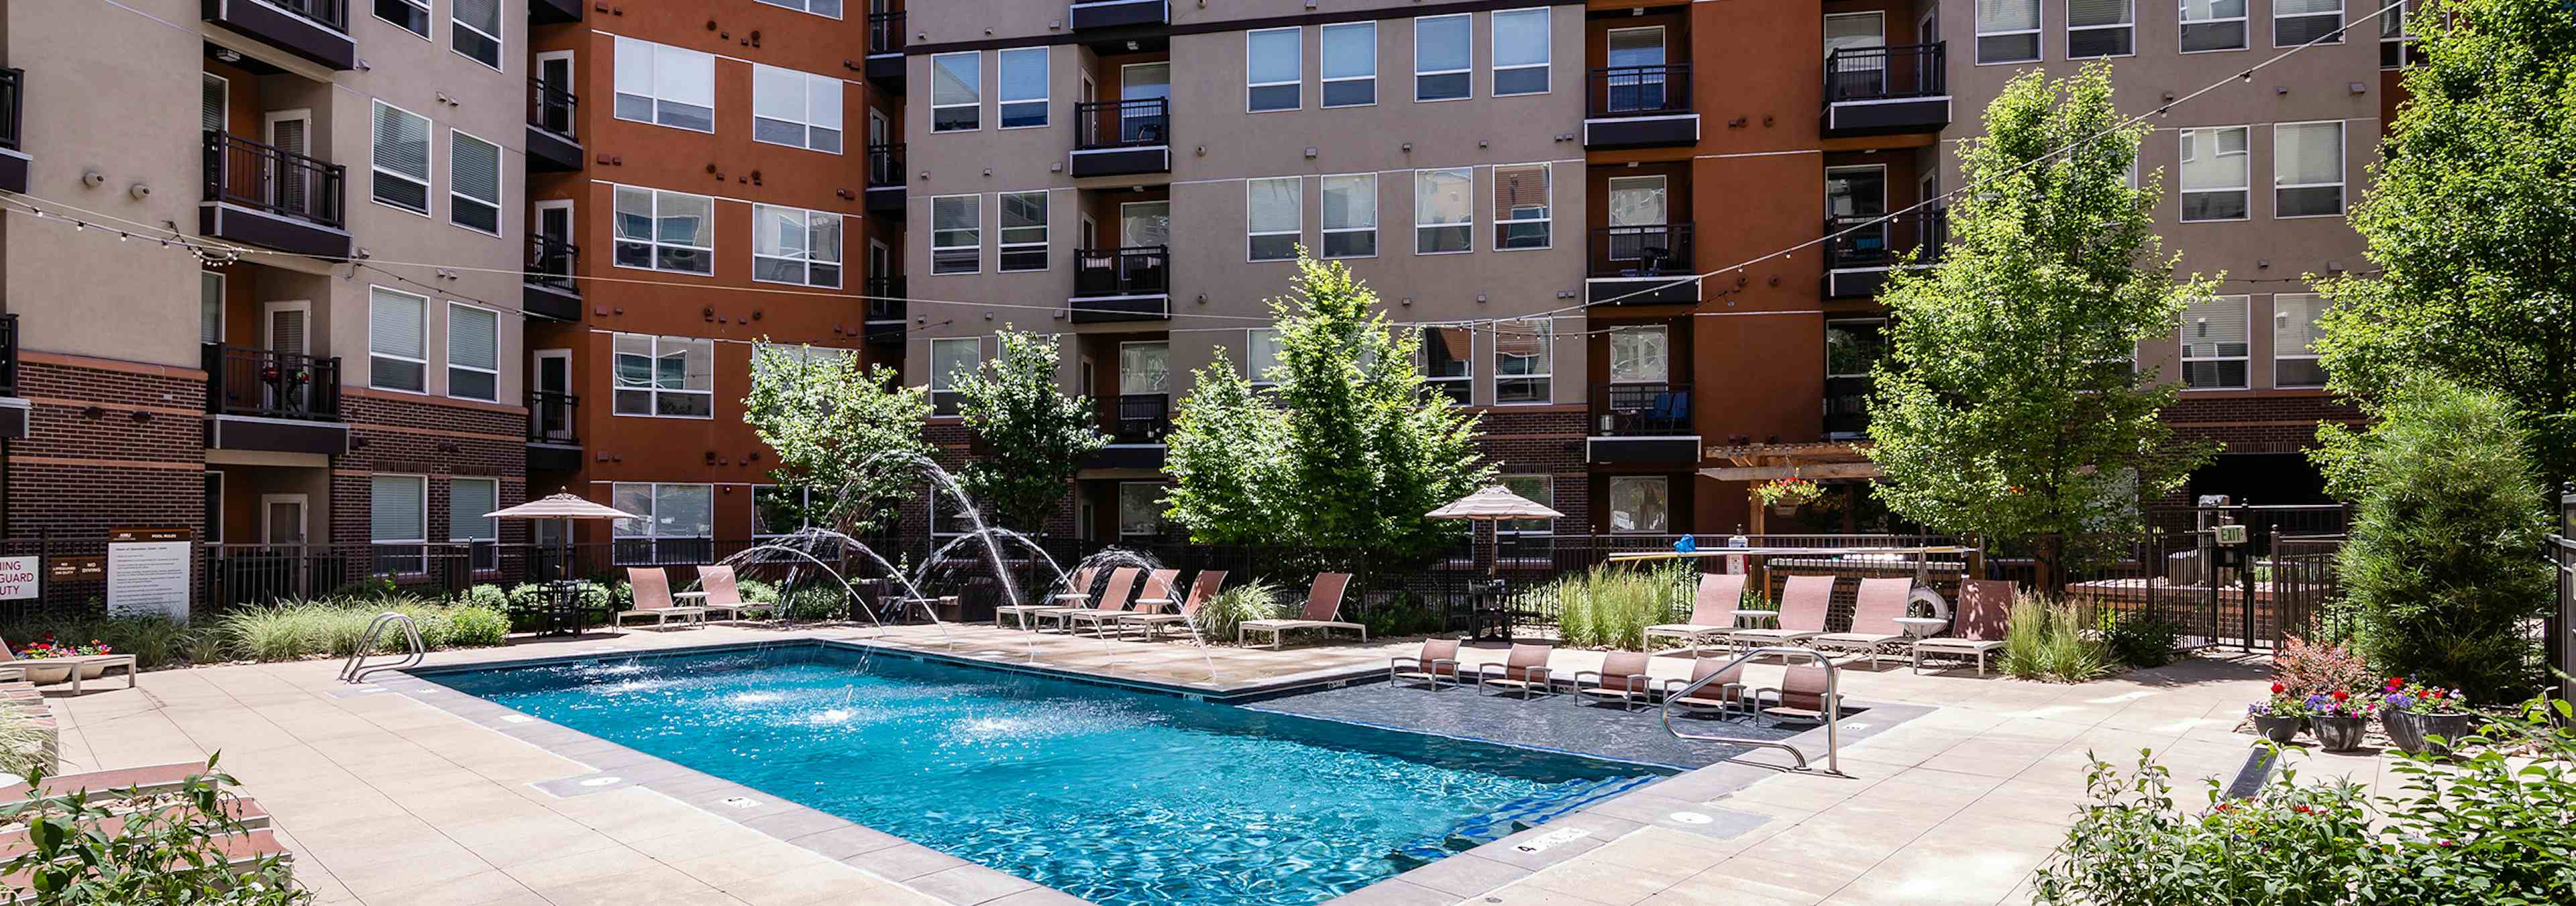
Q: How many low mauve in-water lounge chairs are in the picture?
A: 5